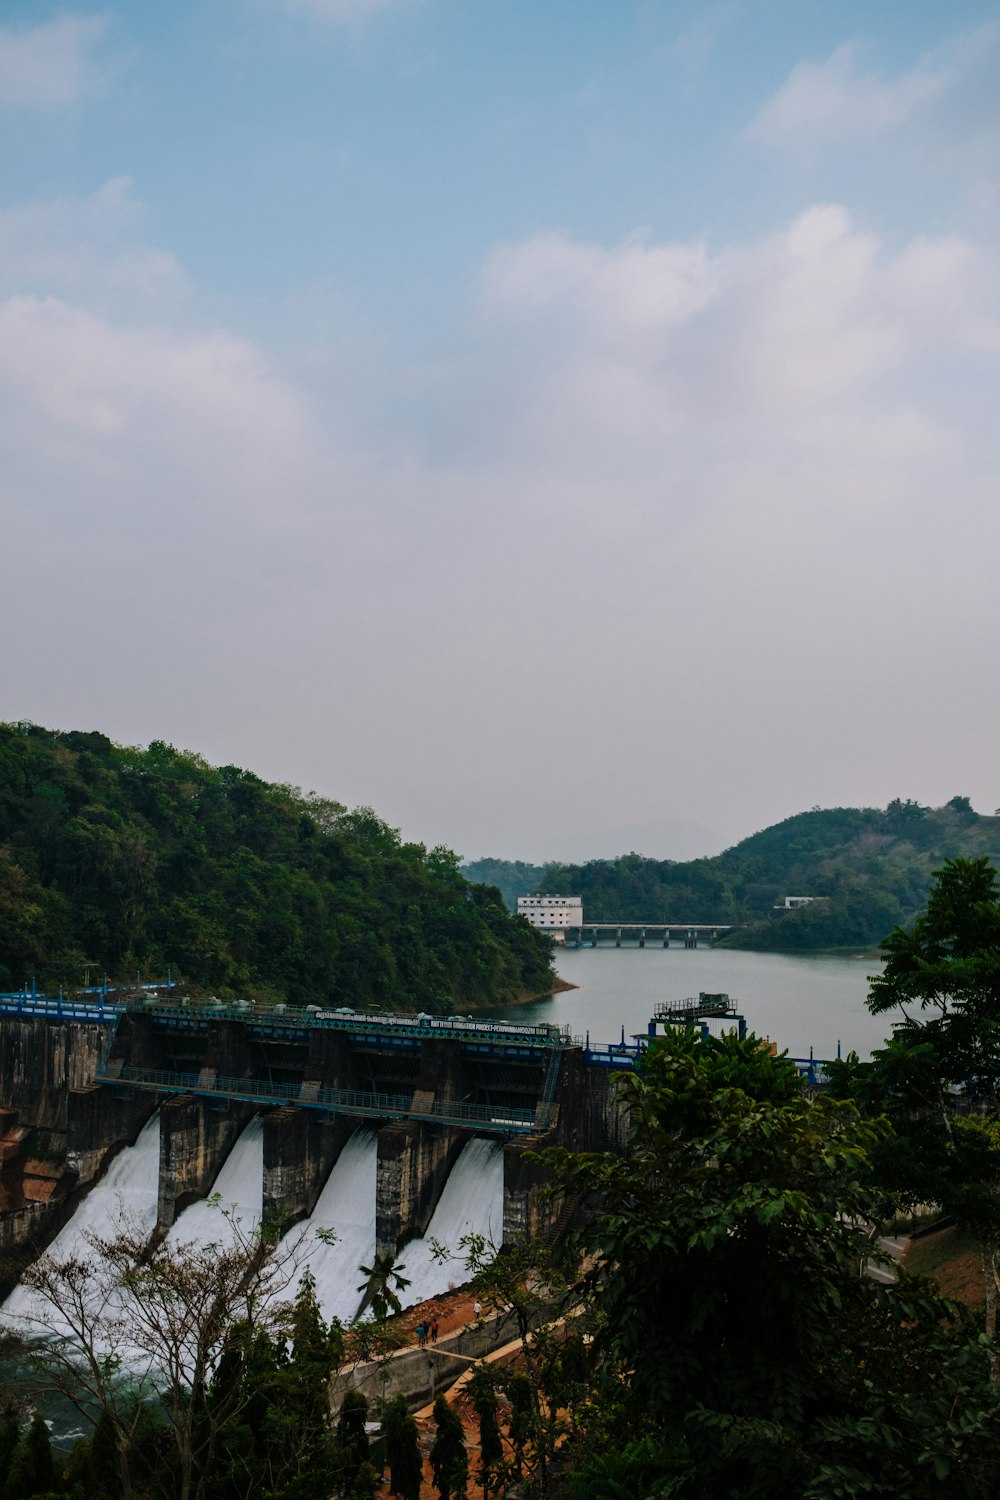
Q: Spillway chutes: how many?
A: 4